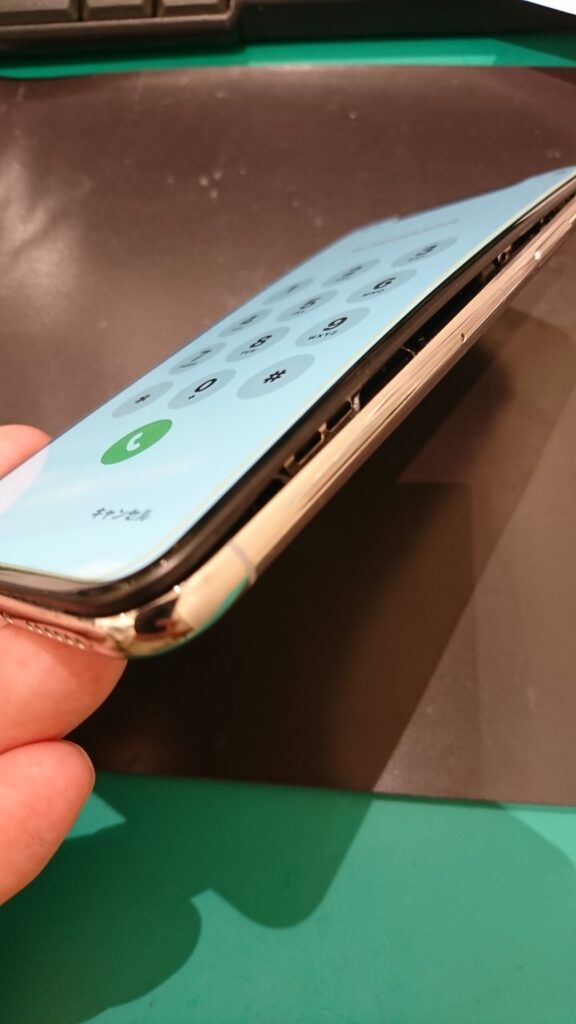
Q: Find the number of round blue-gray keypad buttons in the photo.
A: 12